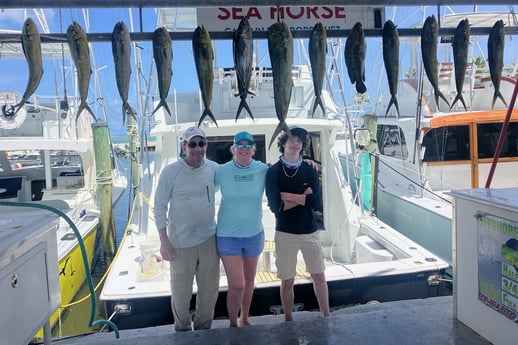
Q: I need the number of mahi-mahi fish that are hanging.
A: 11